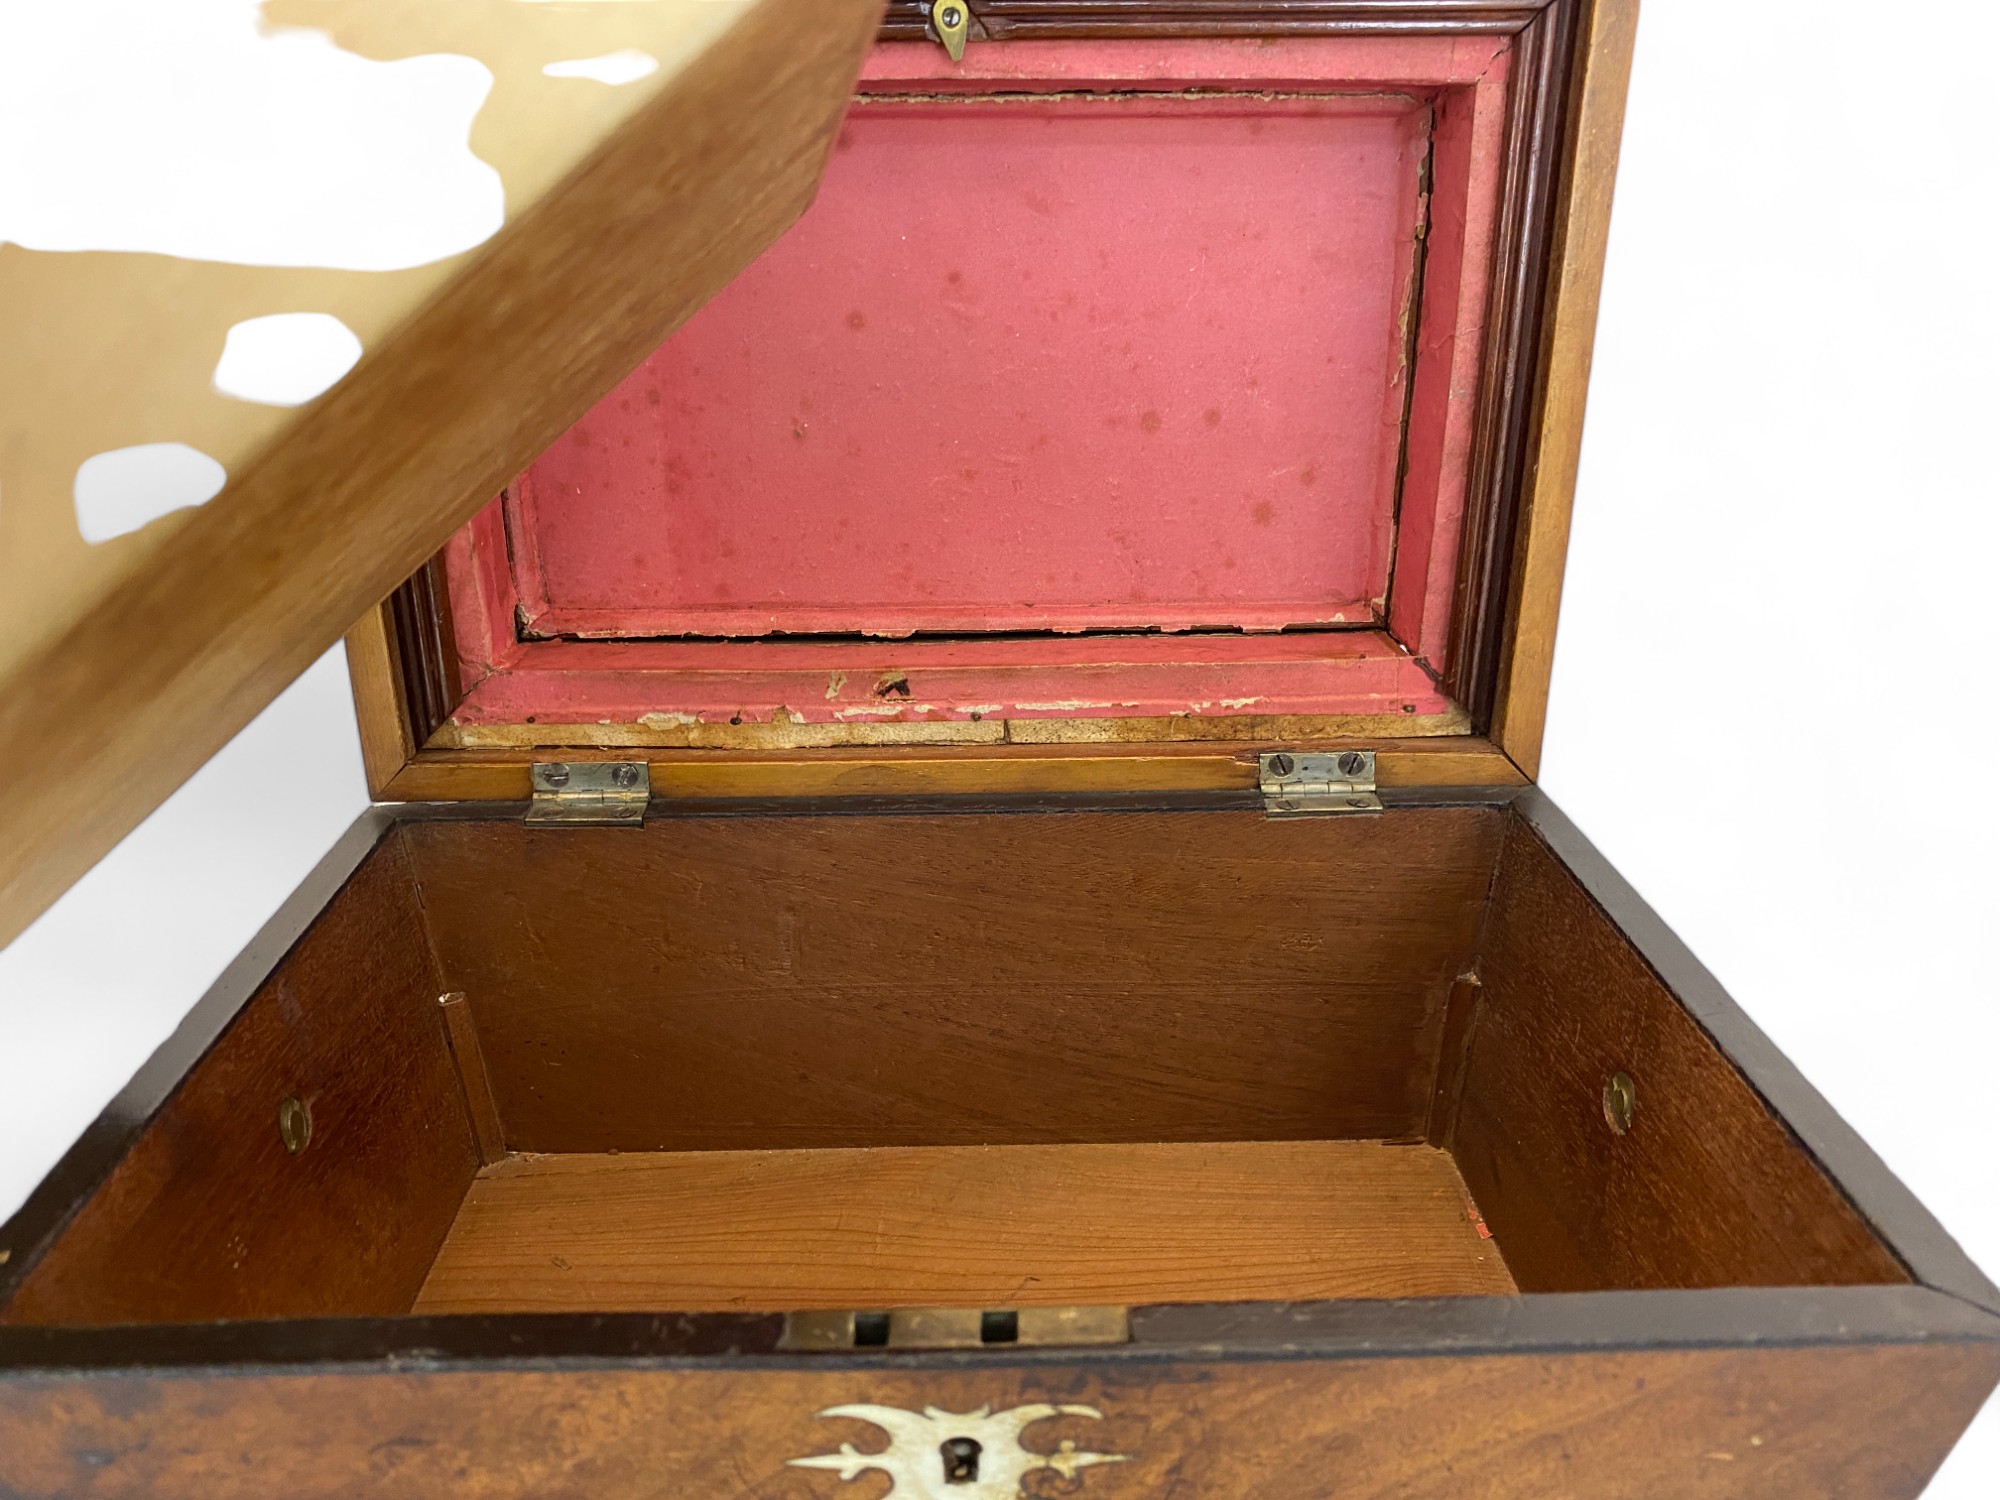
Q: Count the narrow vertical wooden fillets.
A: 2